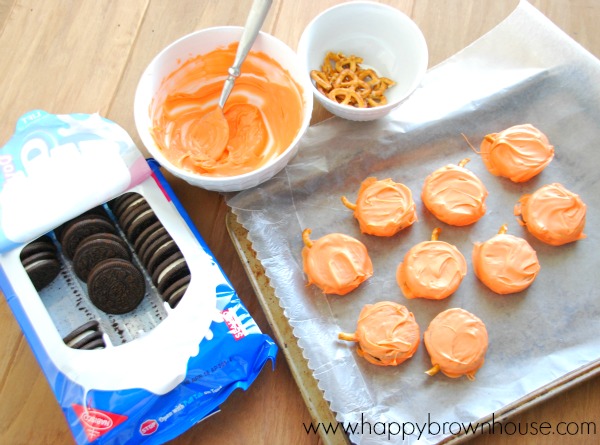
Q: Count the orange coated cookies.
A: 9